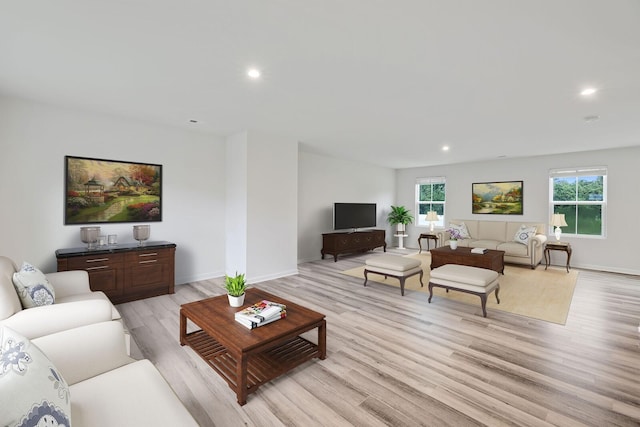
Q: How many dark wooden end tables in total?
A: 2